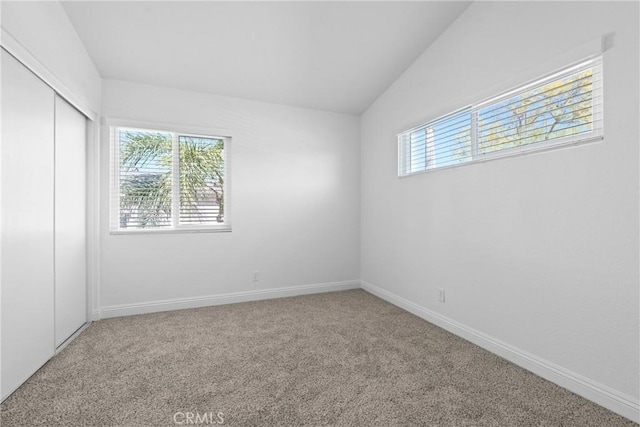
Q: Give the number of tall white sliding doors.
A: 2